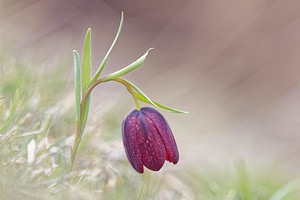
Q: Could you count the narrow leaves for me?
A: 5